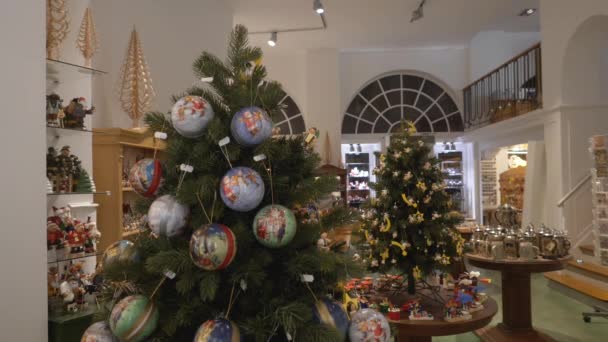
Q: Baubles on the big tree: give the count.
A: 13